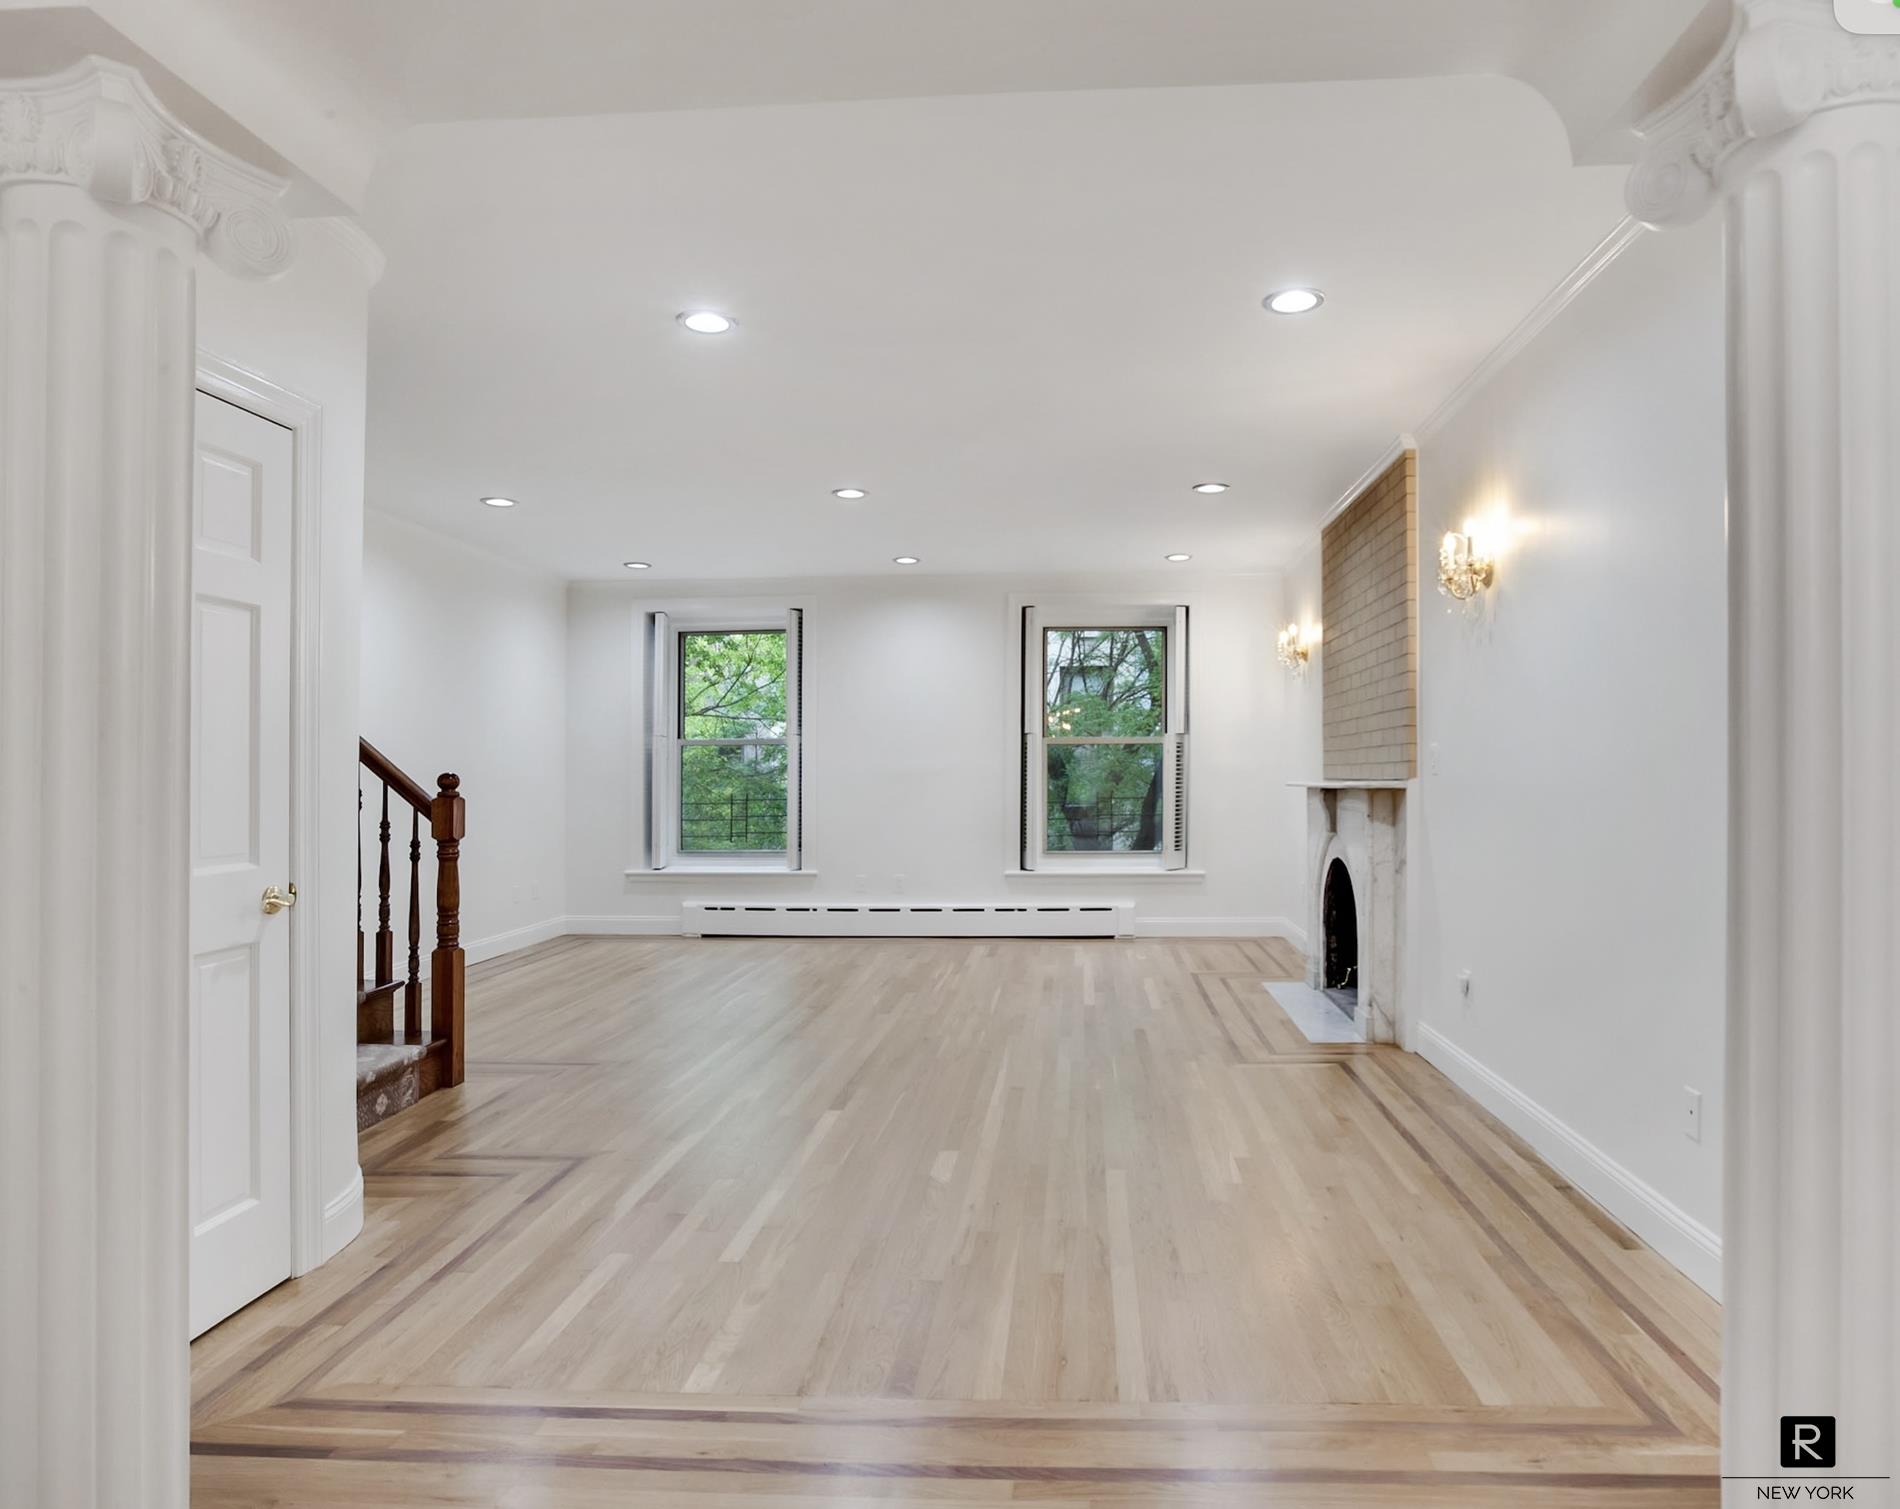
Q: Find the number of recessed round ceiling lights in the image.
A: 8